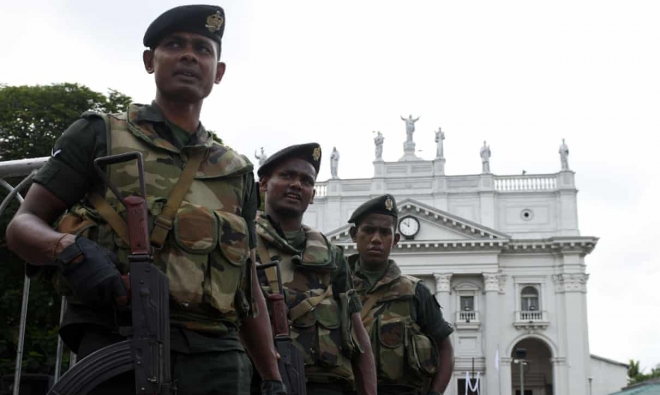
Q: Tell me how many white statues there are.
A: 7